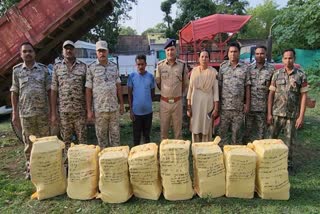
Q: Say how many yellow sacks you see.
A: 8